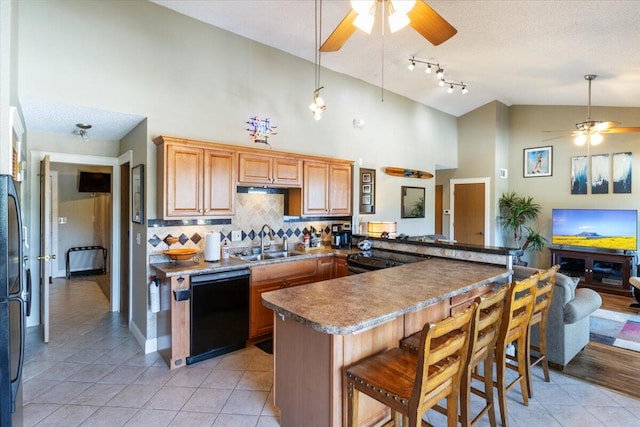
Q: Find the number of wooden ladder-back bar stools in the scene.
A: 4